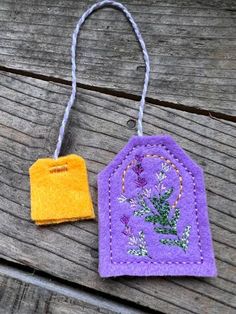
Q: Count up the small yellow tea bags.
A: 1